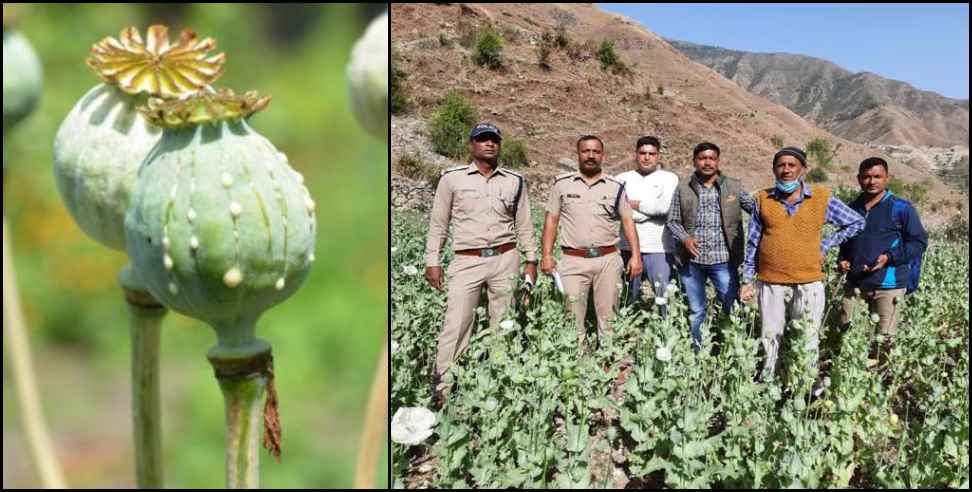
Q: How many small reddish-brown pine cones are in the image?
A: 0